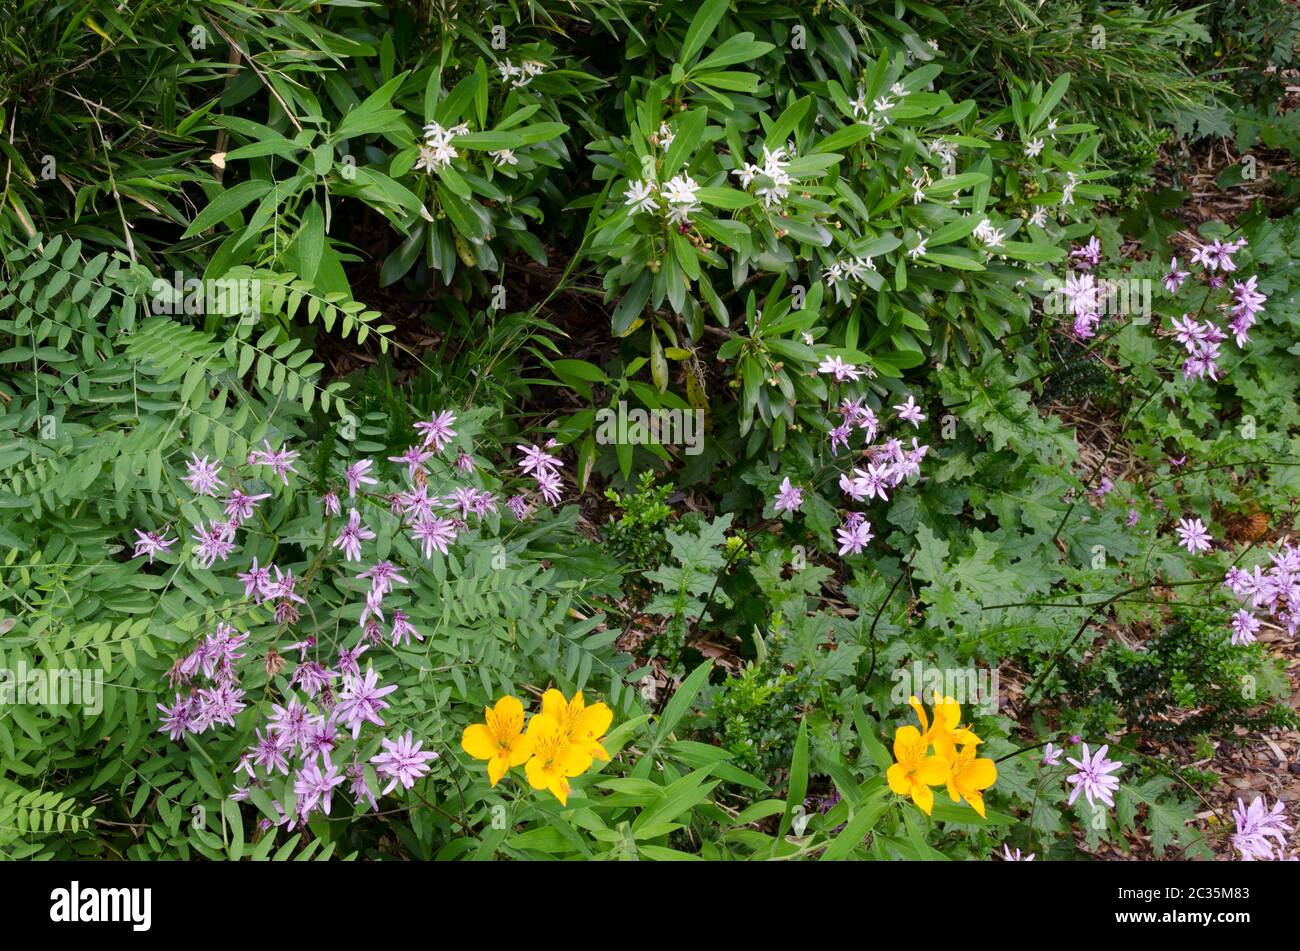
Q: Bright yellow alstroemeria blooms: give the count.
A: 6